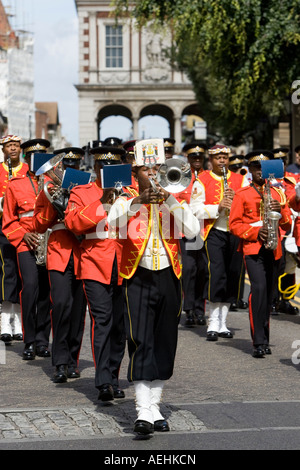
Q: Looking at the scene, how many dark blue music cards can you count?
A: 4